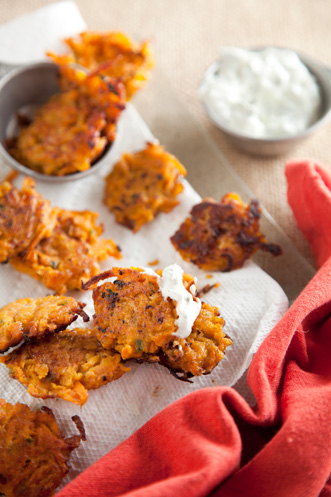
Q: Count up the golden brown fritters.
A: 12